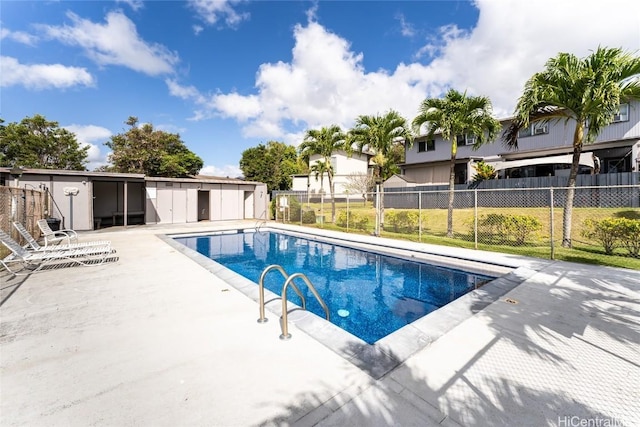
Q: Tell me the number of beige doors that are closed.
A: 2